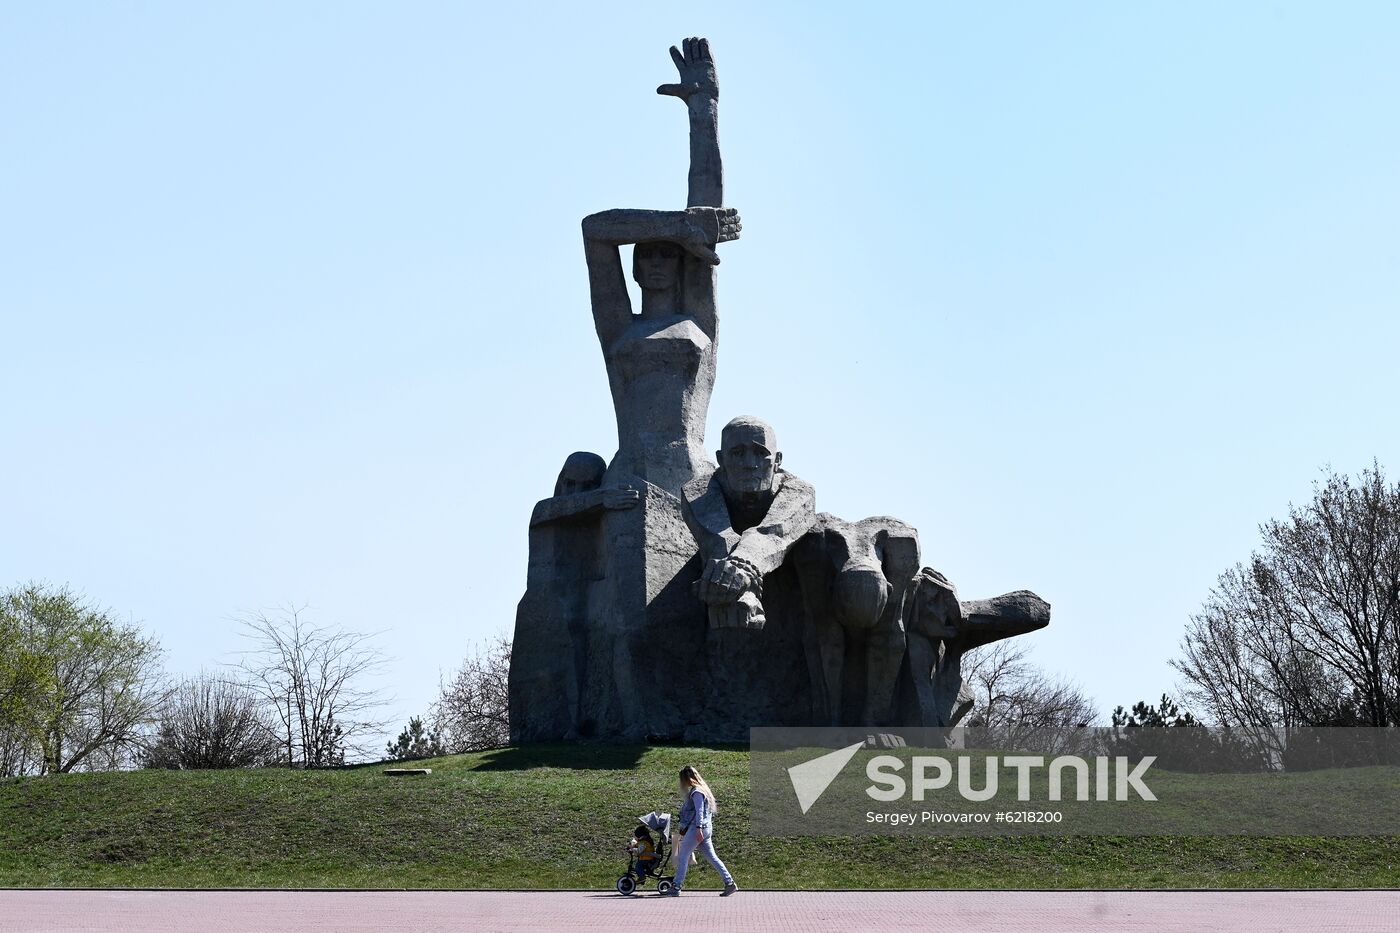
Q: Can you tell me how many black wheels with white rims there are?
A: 2